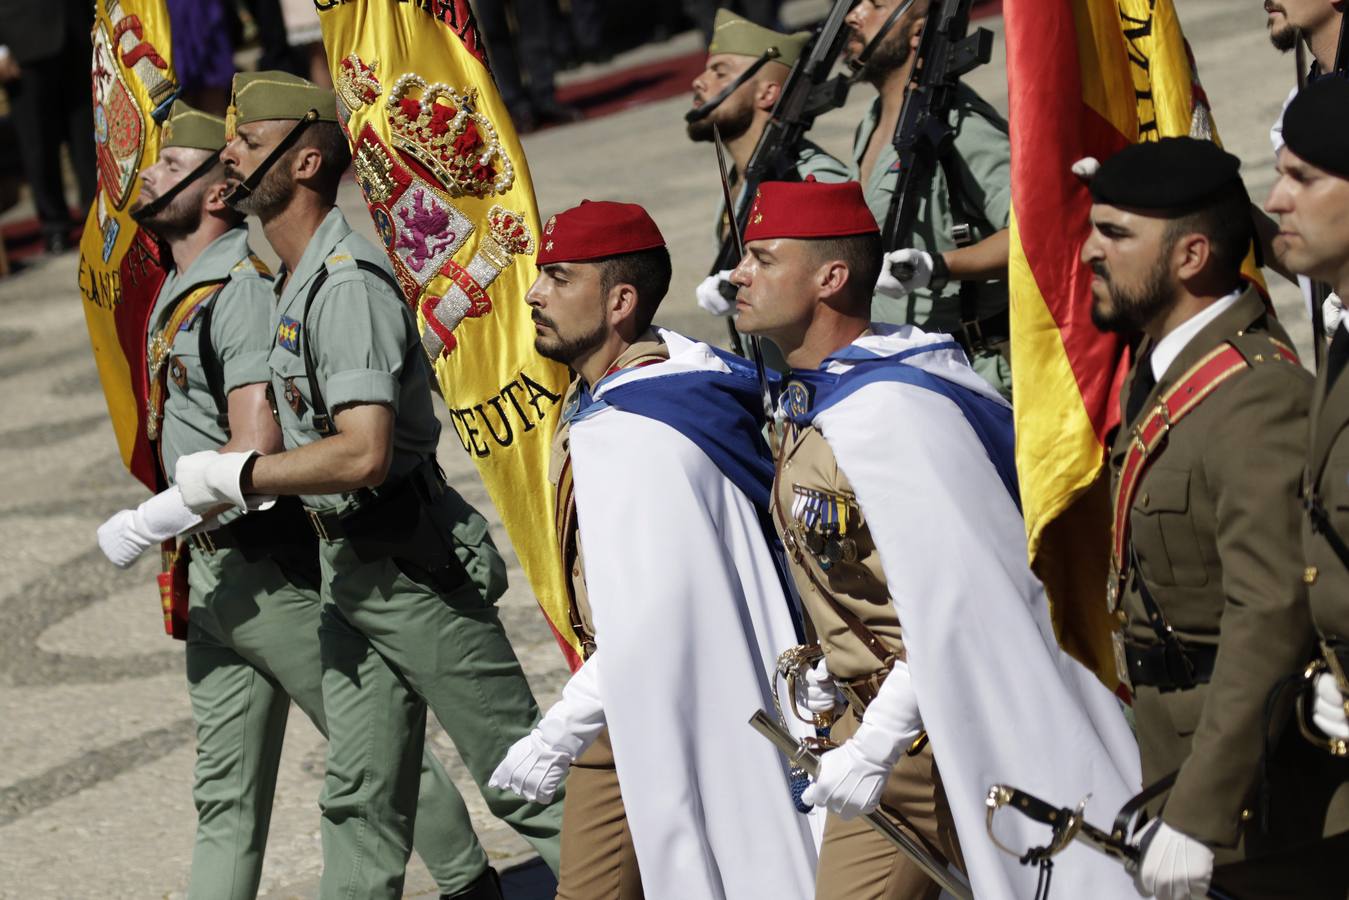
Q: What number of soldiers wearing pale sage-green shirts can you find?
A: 4